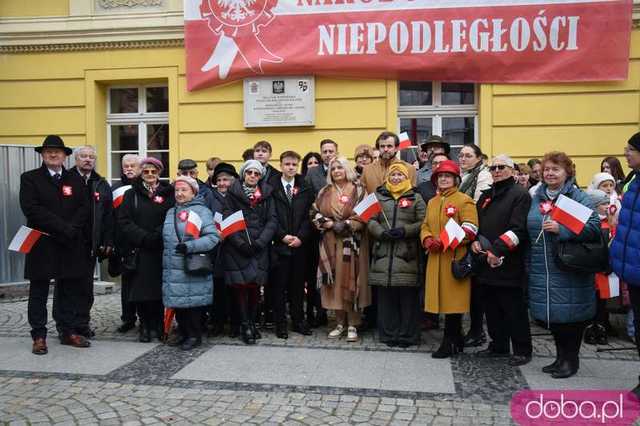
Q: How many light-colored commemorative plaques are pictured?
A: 1